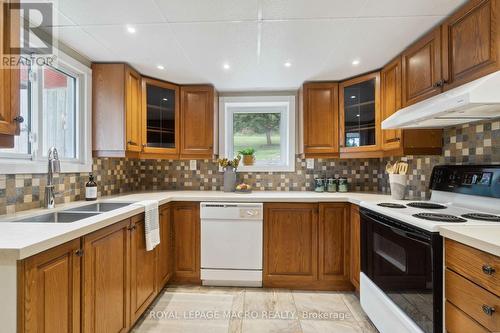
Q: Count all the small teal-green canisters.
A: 3